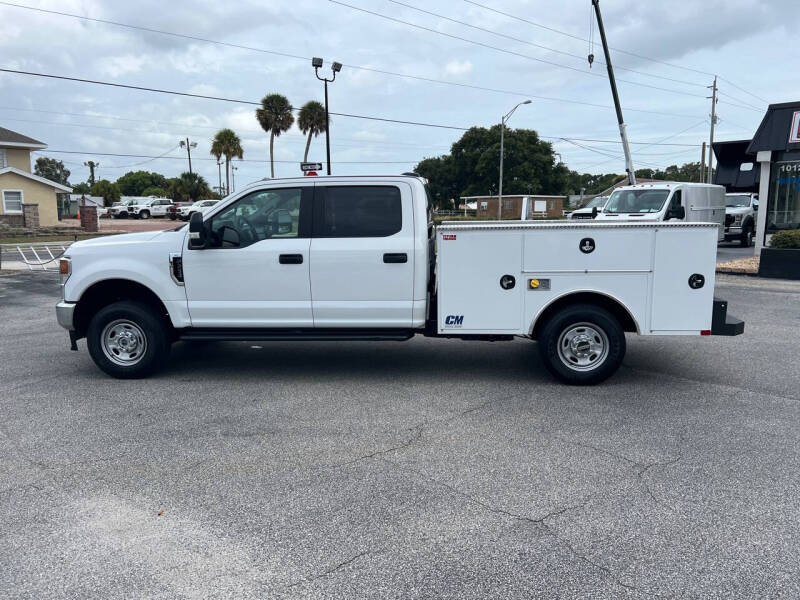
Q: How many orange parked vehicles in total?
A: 0